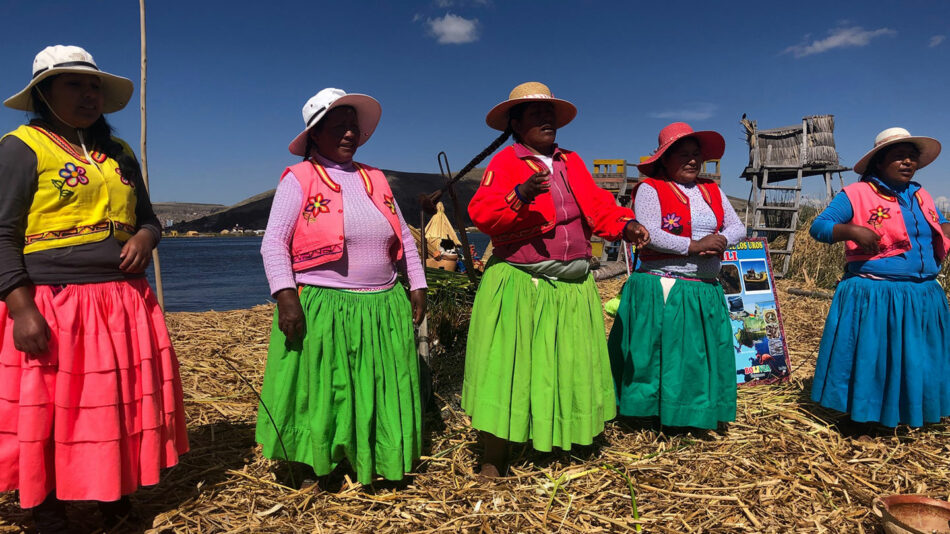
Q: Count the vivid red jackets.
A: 1